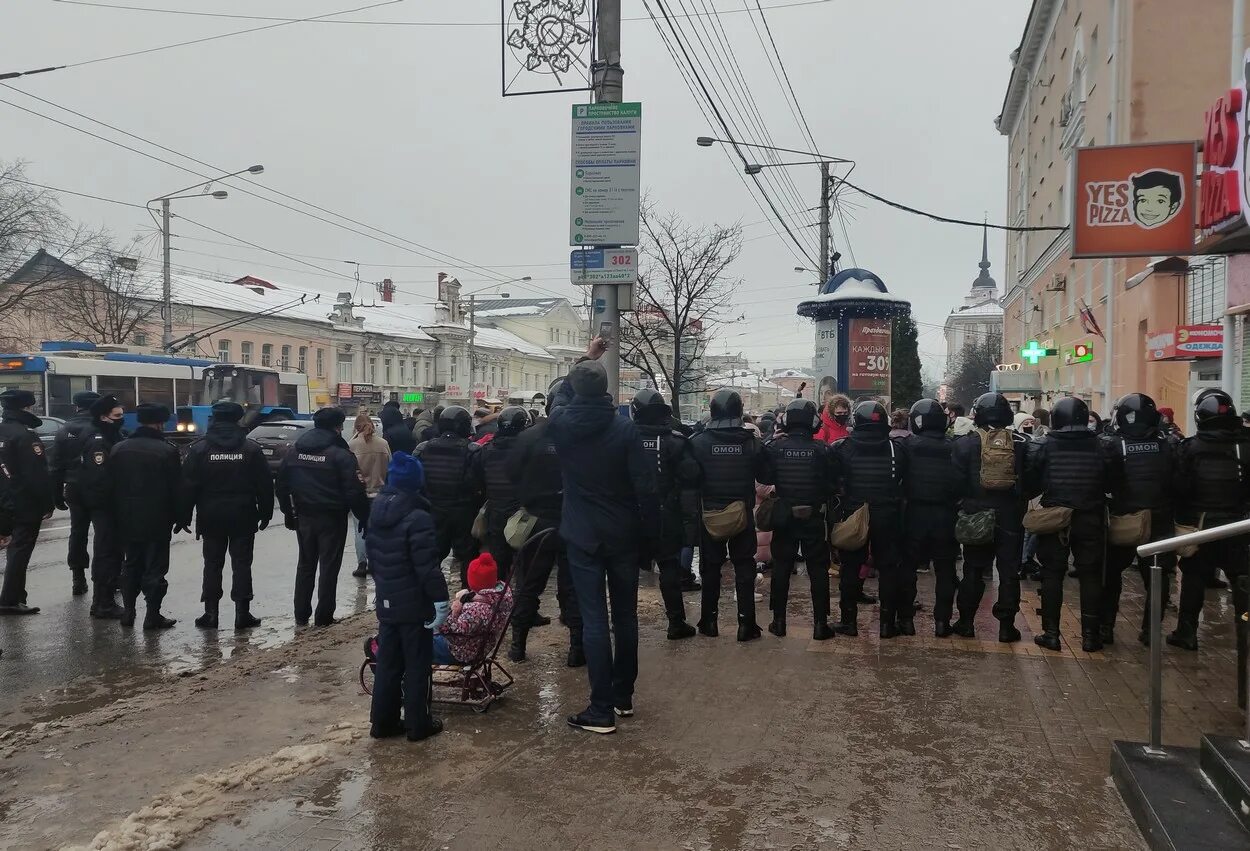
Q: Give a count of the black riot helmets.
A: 12